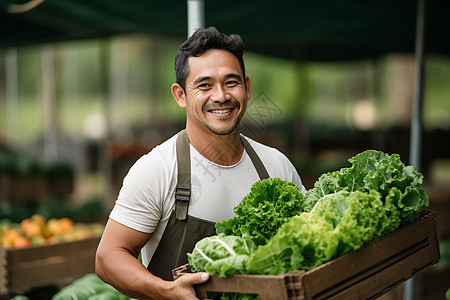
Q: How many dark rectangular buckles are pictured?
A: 1